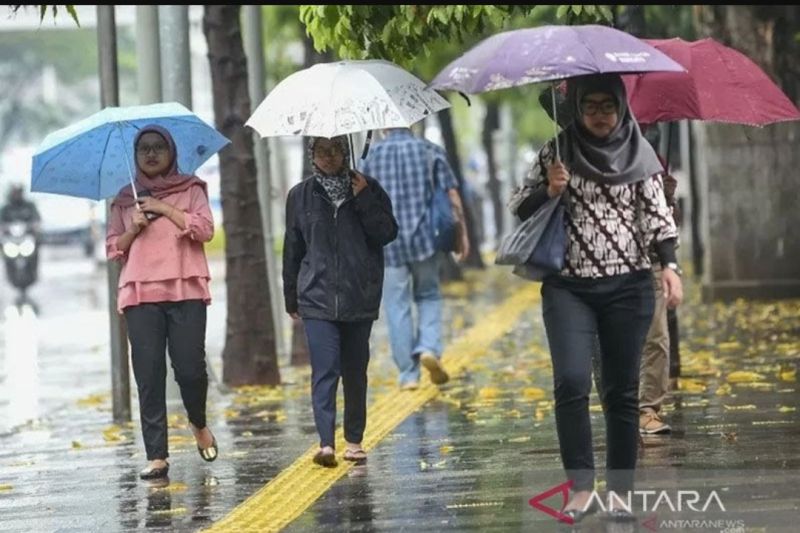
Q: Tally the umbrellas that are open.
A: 4